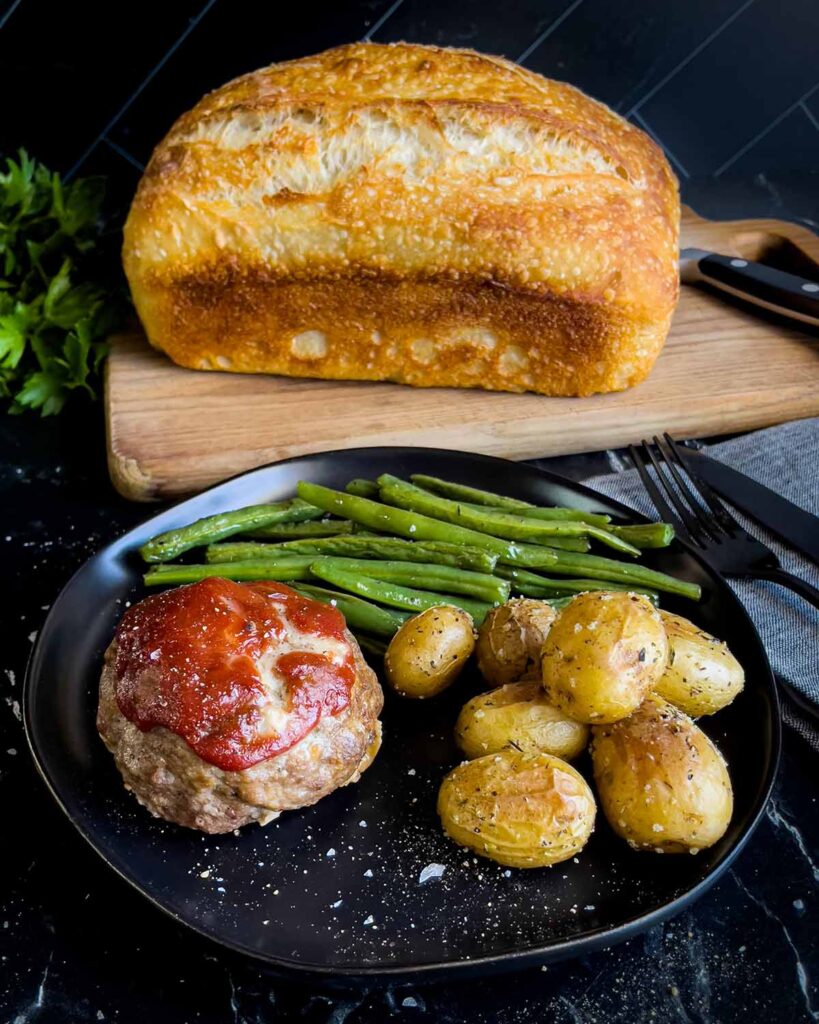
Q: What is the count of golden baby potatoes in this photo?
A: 7